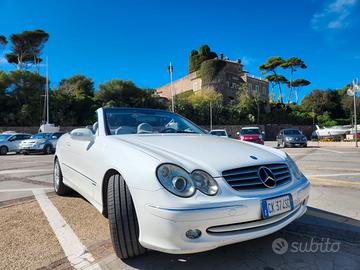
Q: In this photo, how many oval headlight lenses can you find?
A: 2